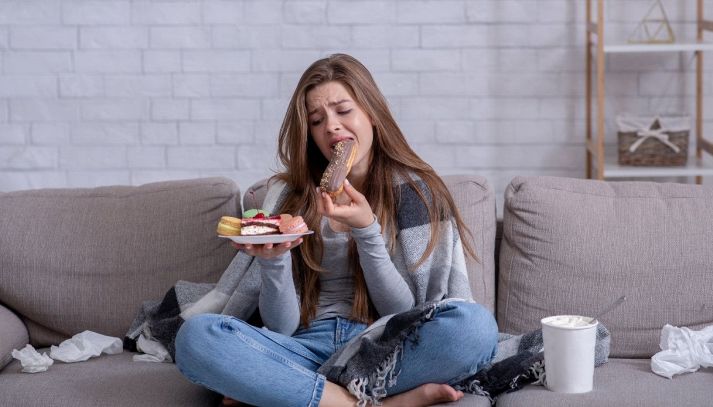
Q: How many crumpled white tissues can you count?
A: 4